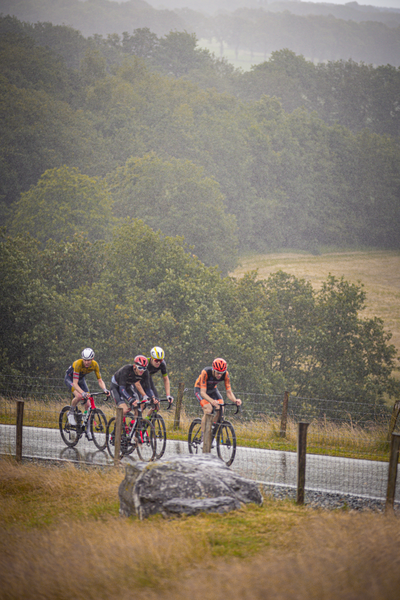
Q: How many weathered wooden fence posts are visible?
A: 8